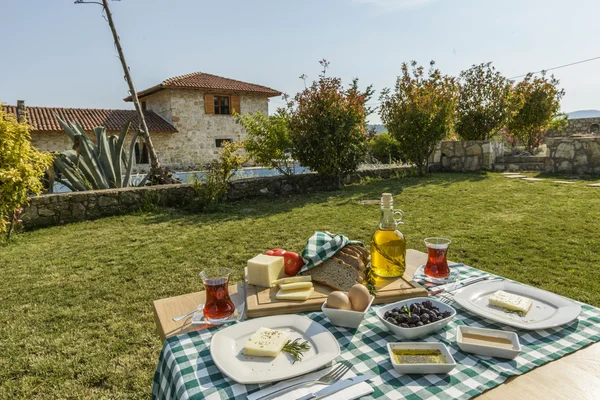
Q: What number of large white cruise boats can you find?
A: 0